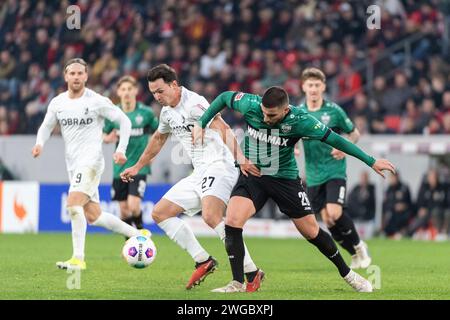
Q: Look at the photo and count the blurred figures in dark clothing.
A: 3